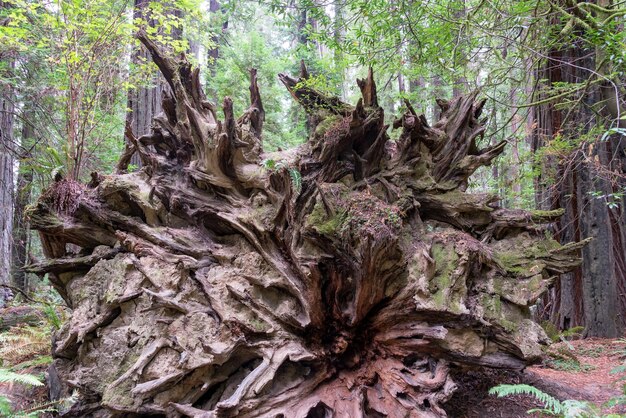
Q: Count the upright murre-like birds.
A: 0